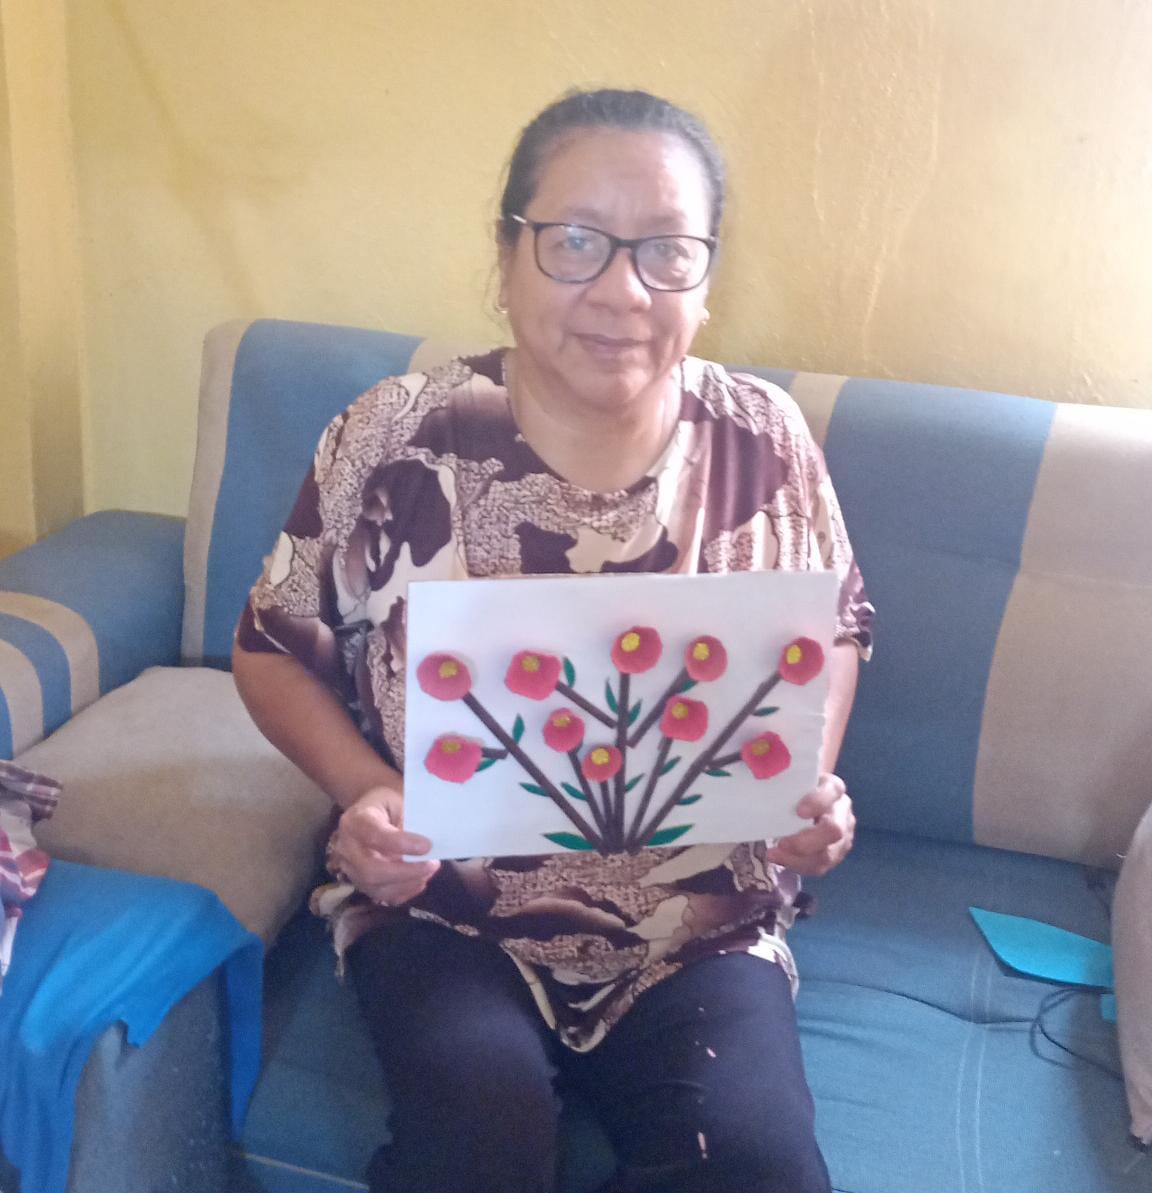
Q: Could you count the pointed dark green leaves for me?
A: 15